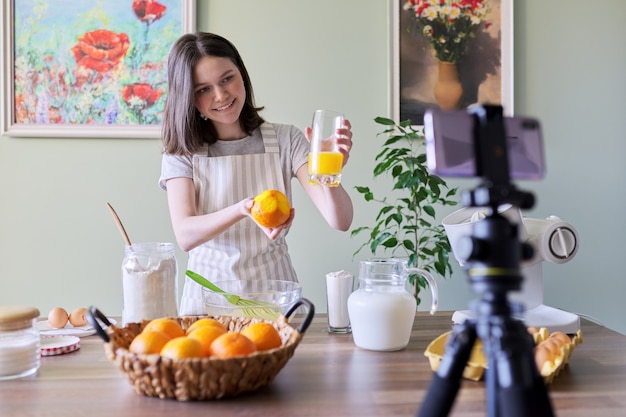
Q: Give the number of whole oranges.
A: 8